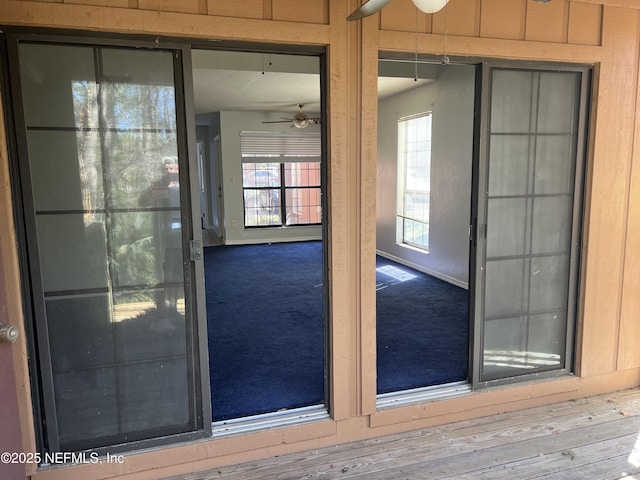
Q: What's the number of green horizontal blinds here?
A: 0